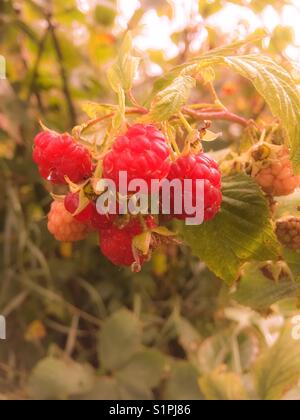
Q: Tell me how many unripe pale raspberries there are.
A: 3